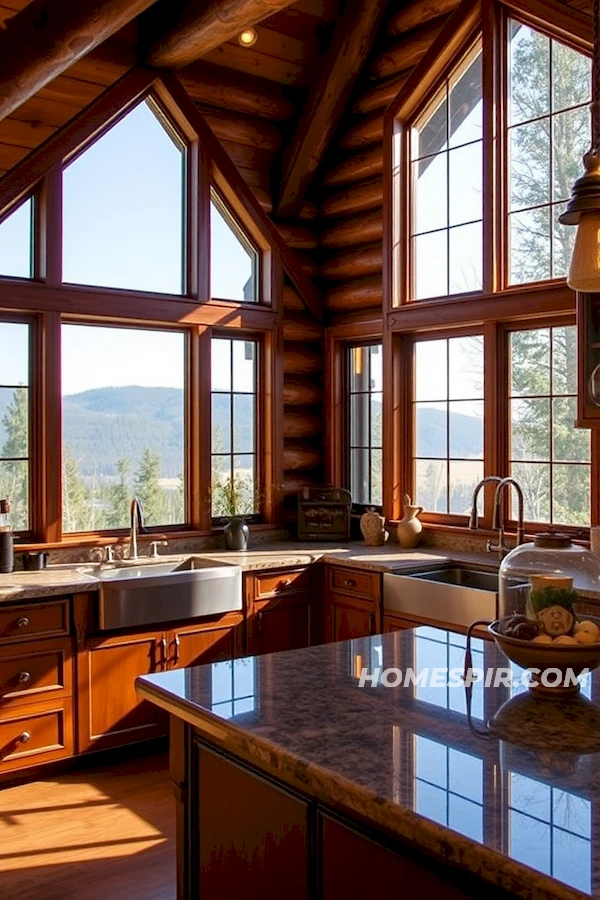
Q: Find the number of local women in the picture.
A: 0